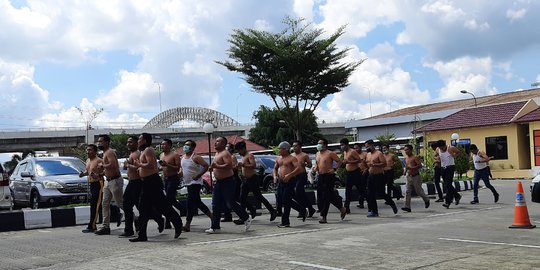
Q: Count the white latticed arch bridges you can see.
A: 1